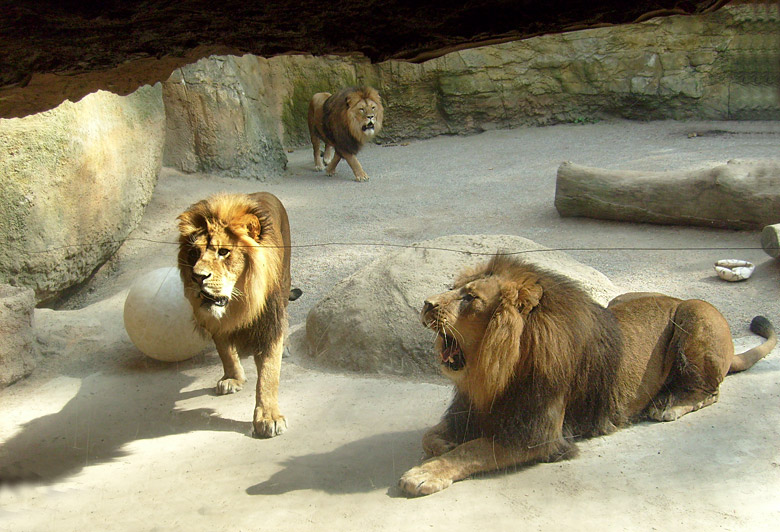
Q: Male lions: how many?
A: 3